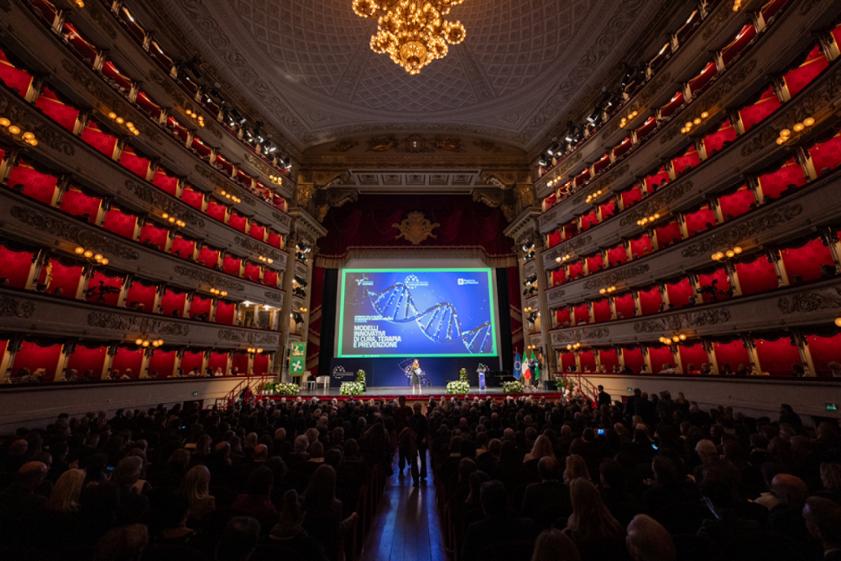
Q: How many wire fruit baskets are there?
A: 0